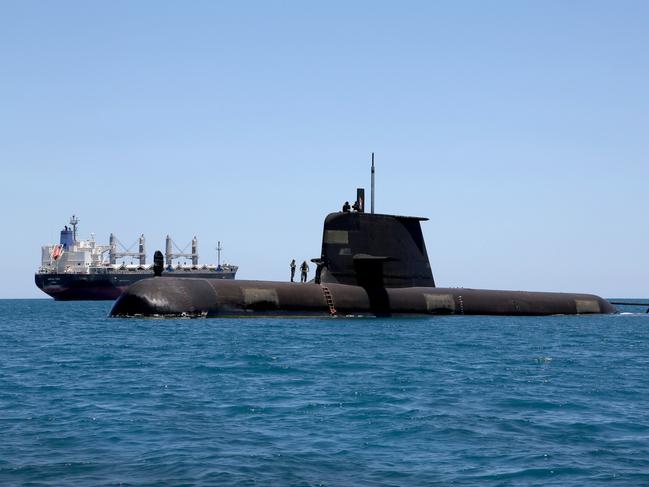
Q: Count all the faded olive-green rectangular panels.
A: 4